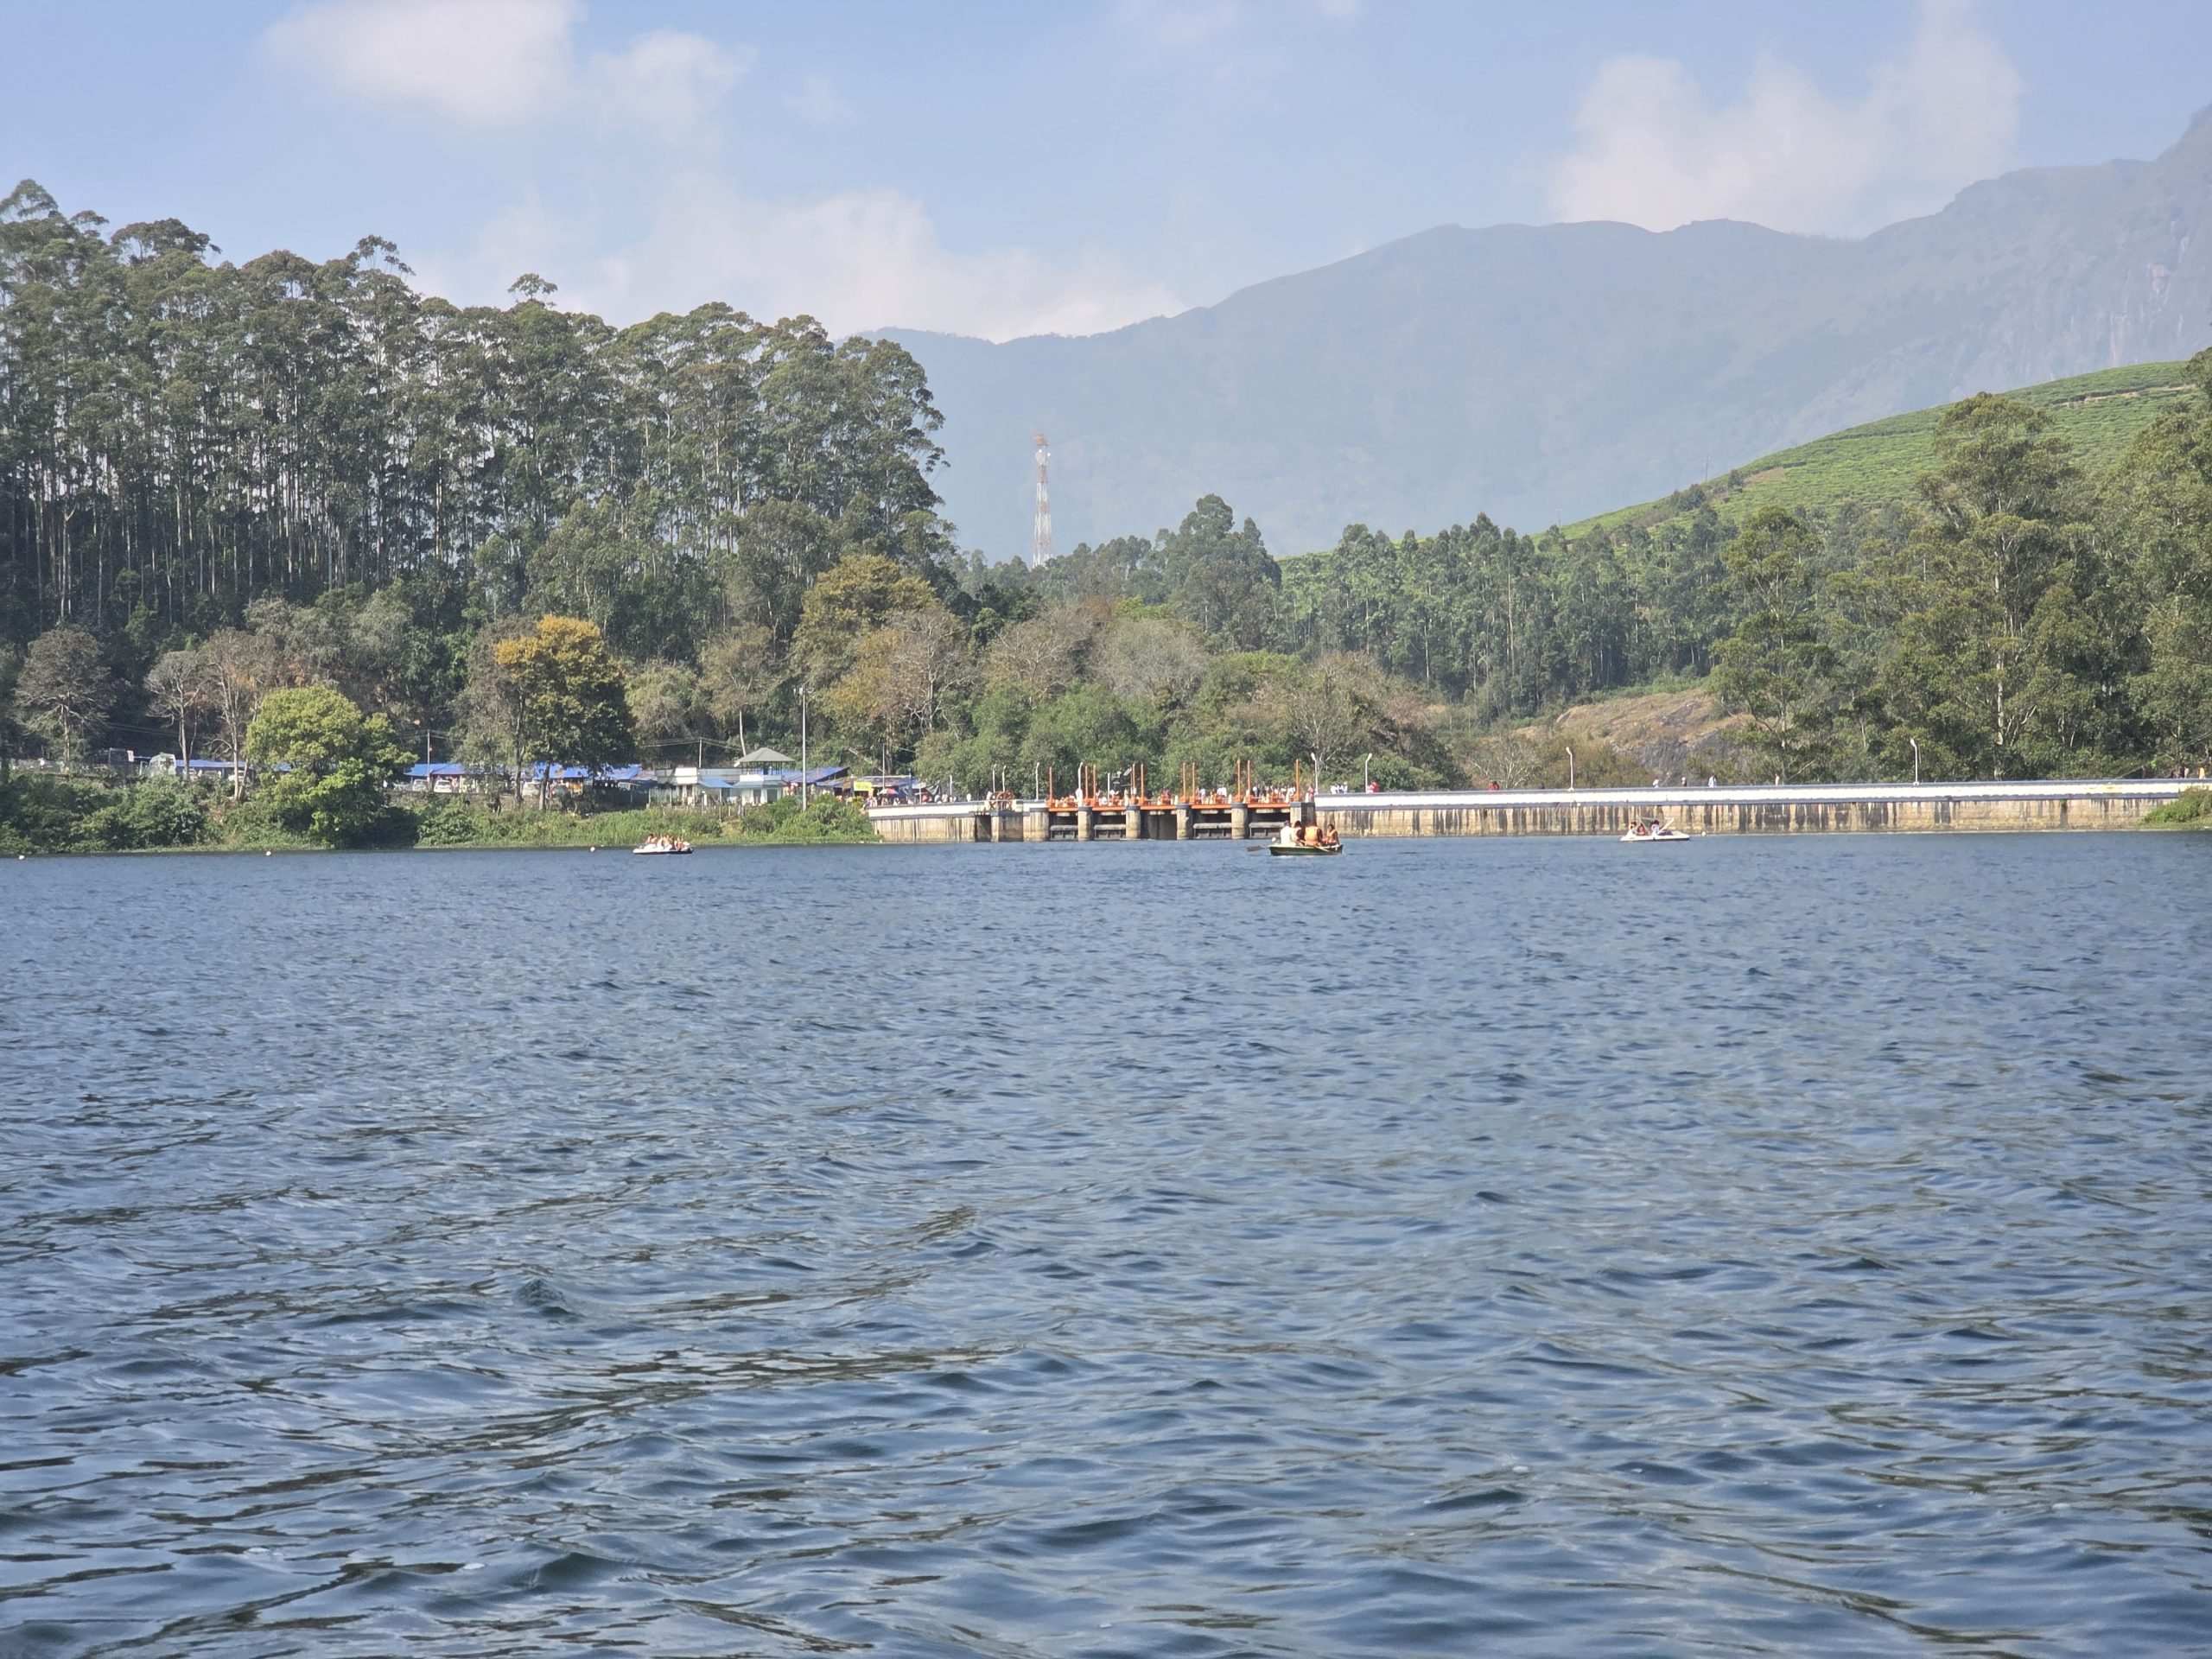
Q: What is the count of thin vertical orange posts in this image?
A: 10